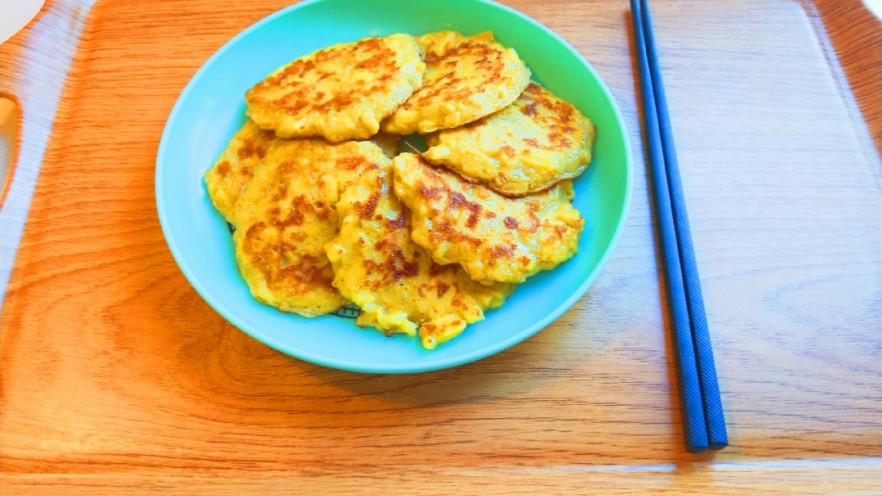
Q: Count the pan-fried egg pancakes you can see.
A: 7